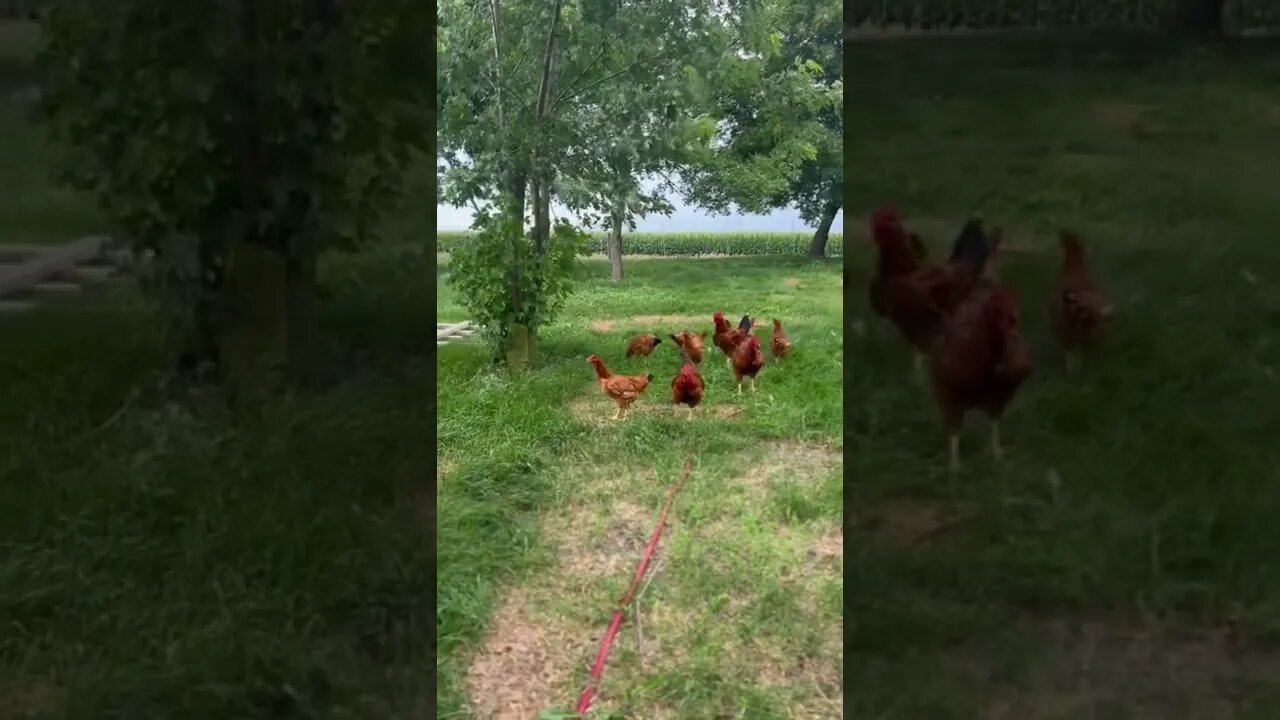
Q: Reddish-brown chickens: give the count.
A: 7